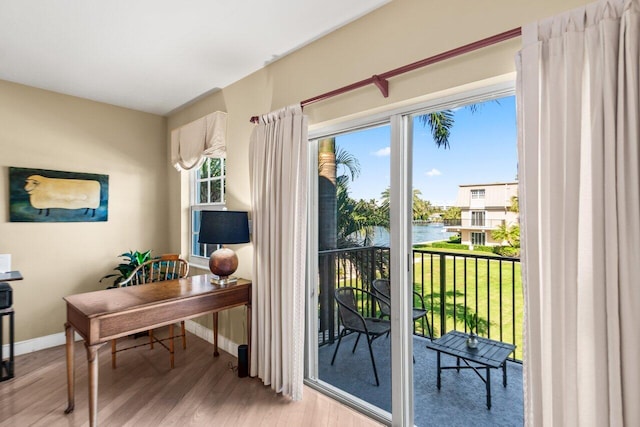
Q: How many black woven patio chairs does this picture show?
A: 2